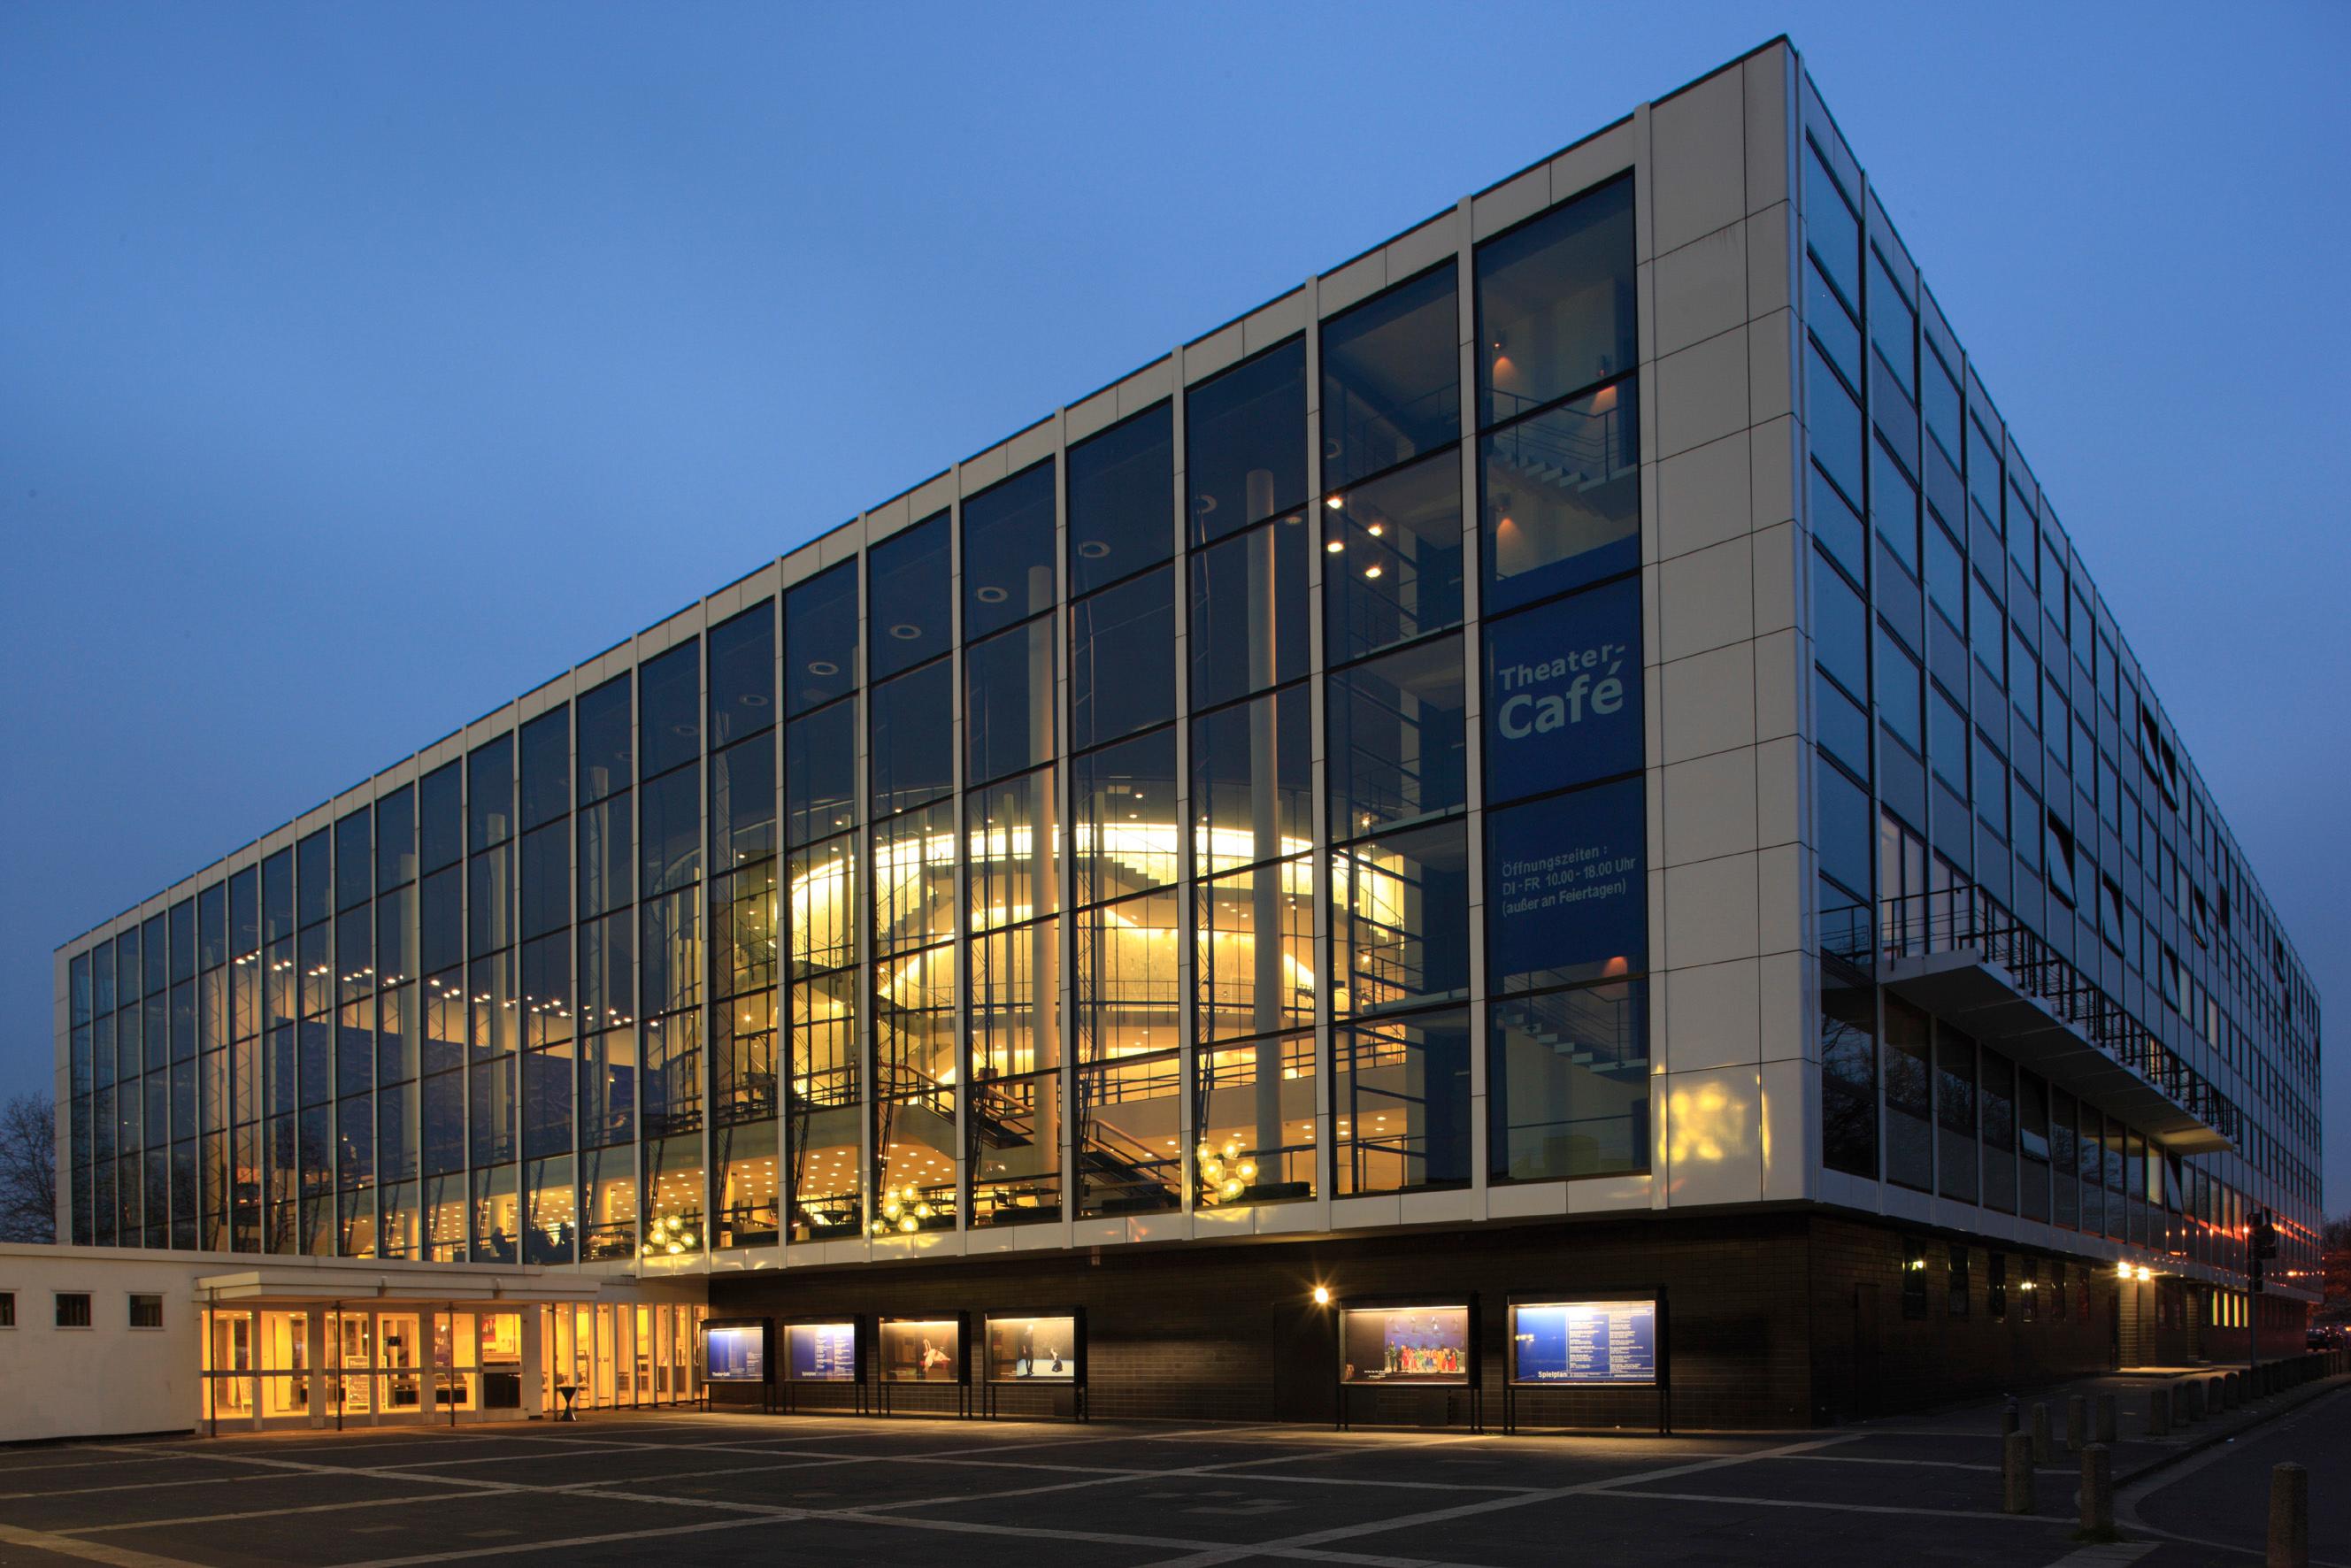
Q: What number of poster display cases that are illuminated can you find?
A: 6